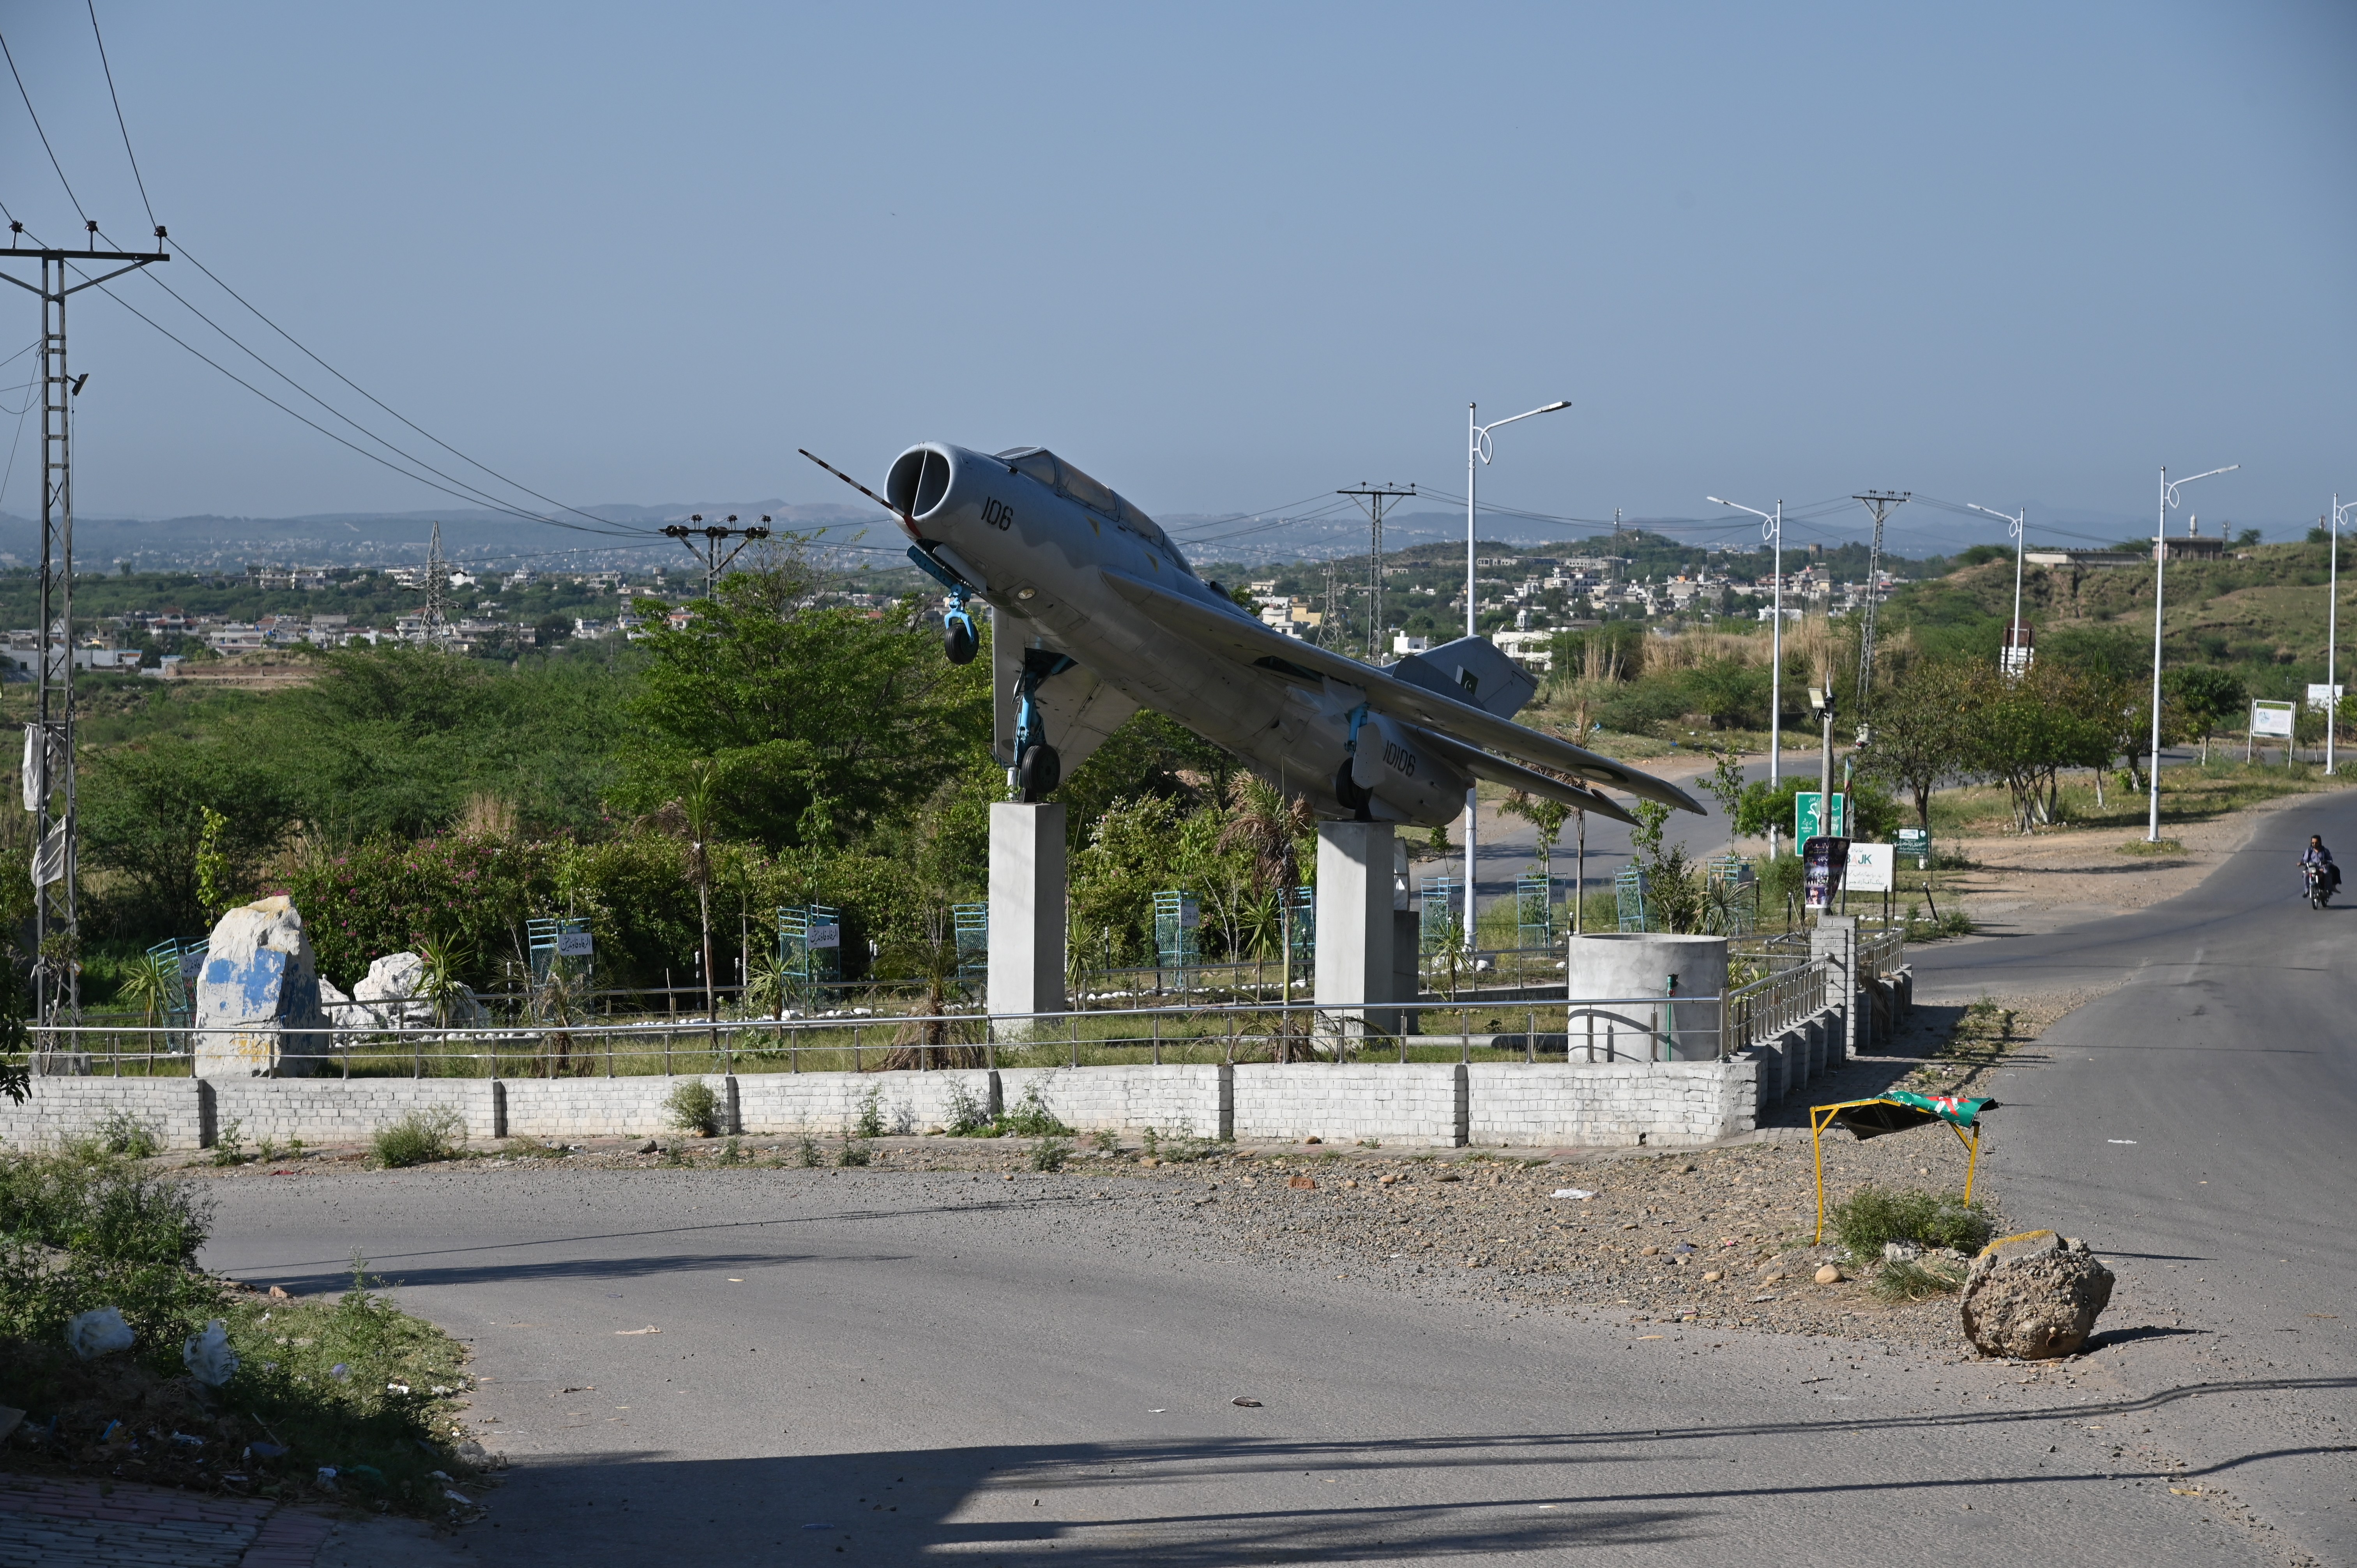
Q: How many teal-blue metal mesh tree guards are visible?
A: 10